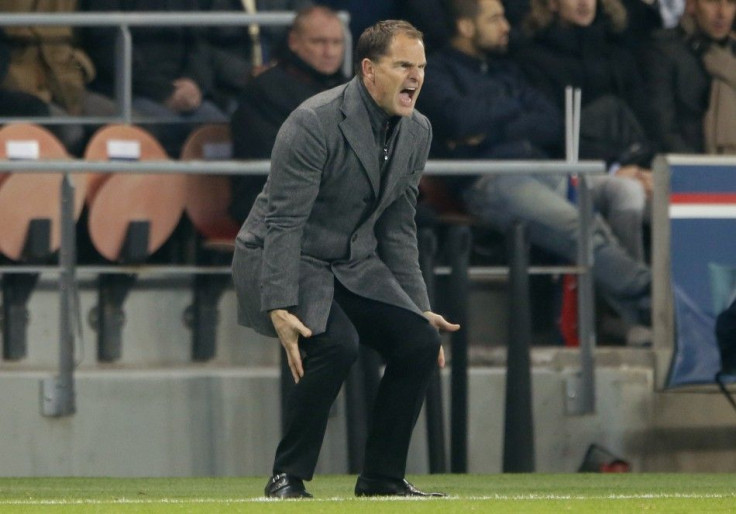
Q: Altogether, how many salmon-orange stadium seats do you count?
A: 3